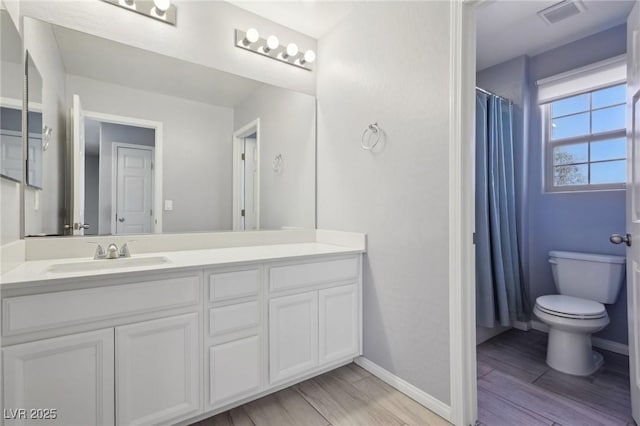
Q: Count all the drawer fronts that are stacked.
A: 3